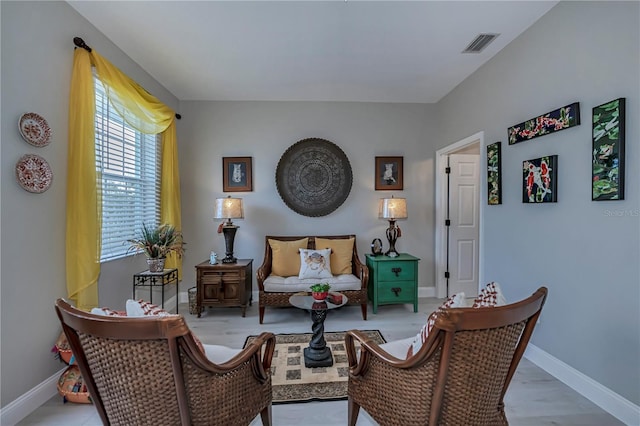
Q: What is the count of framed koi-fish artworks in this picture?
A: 2